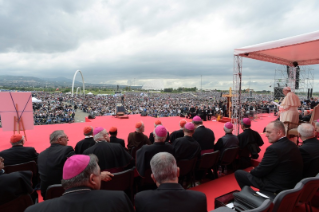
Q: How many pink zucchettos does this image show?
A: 7